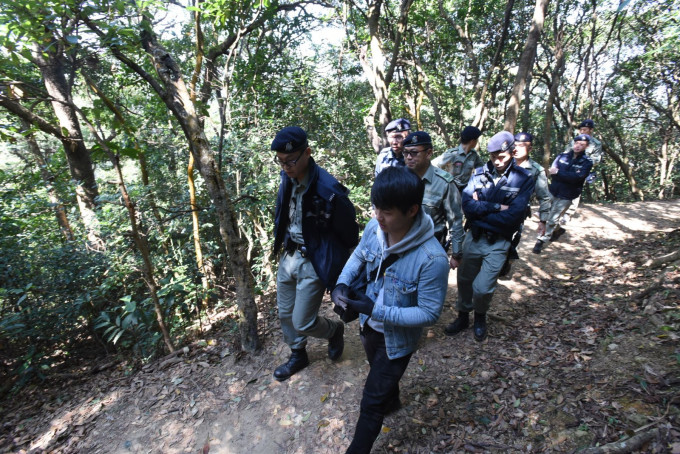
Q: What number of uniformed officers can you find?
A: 8